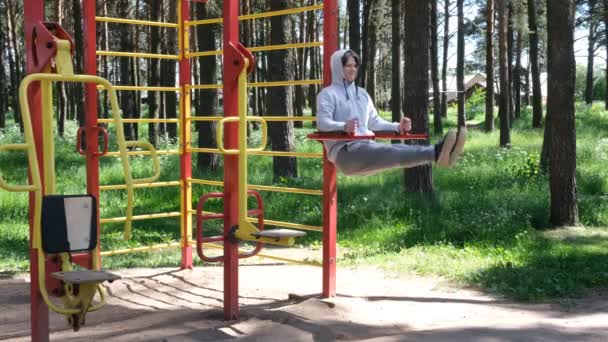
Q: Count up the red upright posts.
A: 5